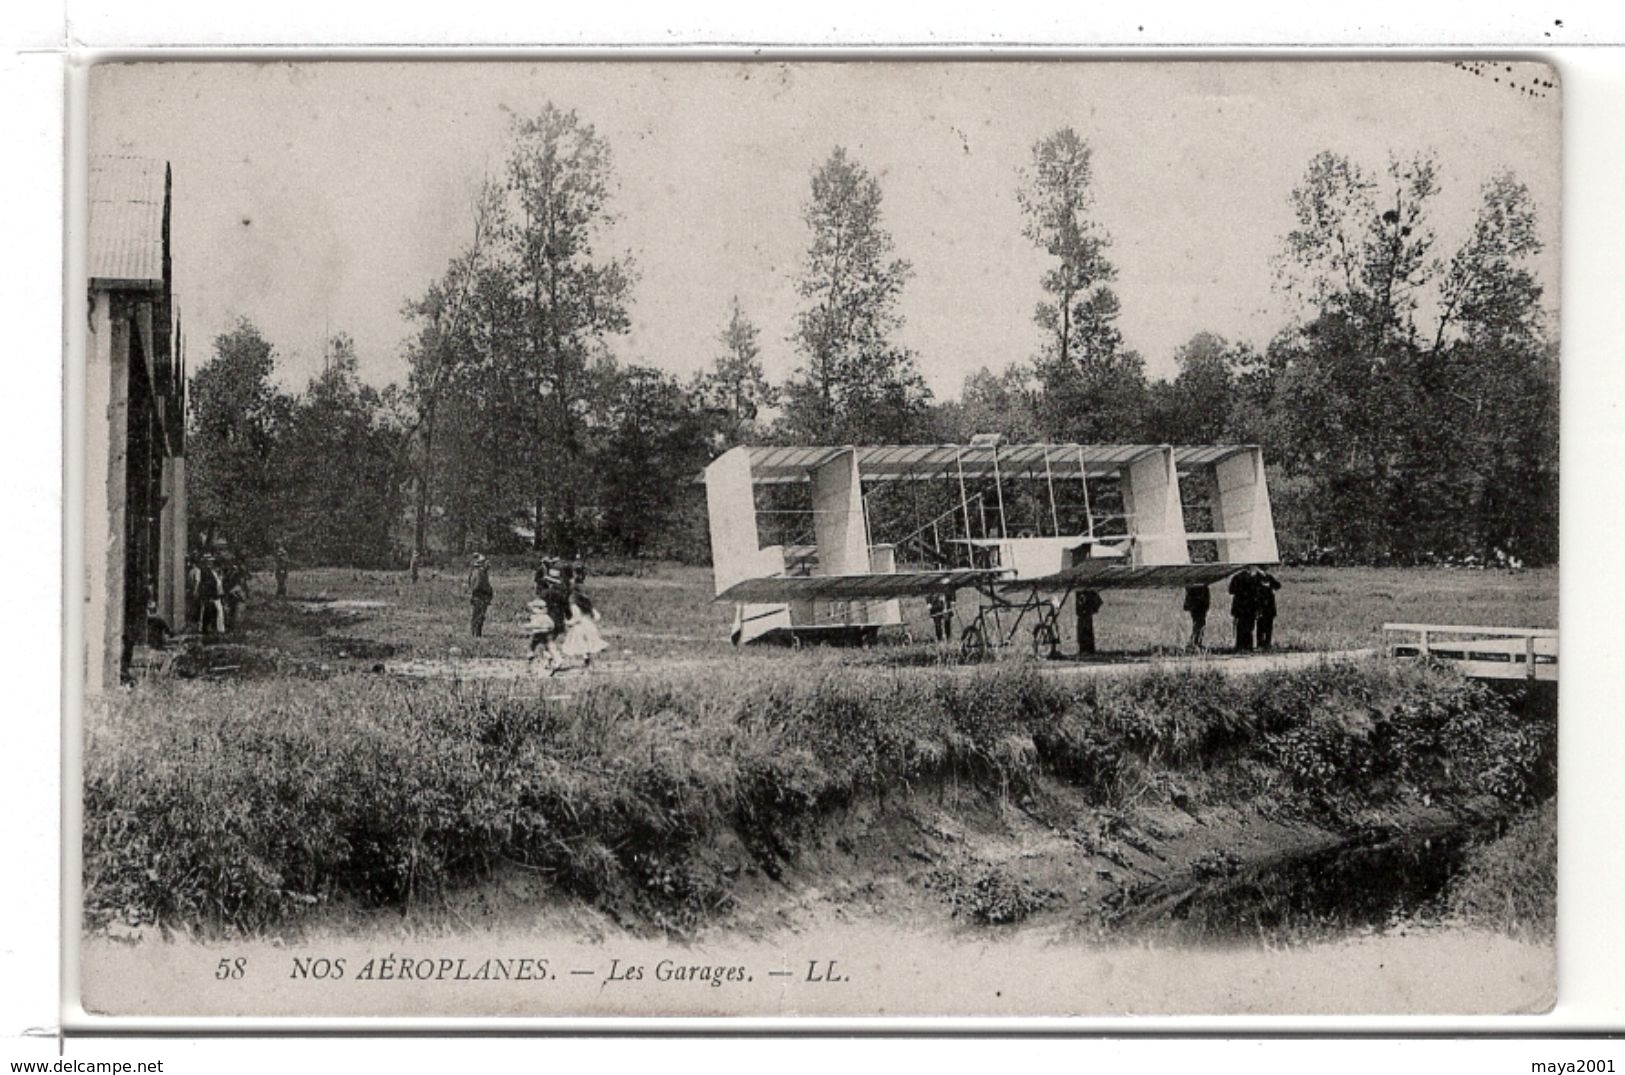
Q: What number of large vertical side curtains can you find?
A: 4